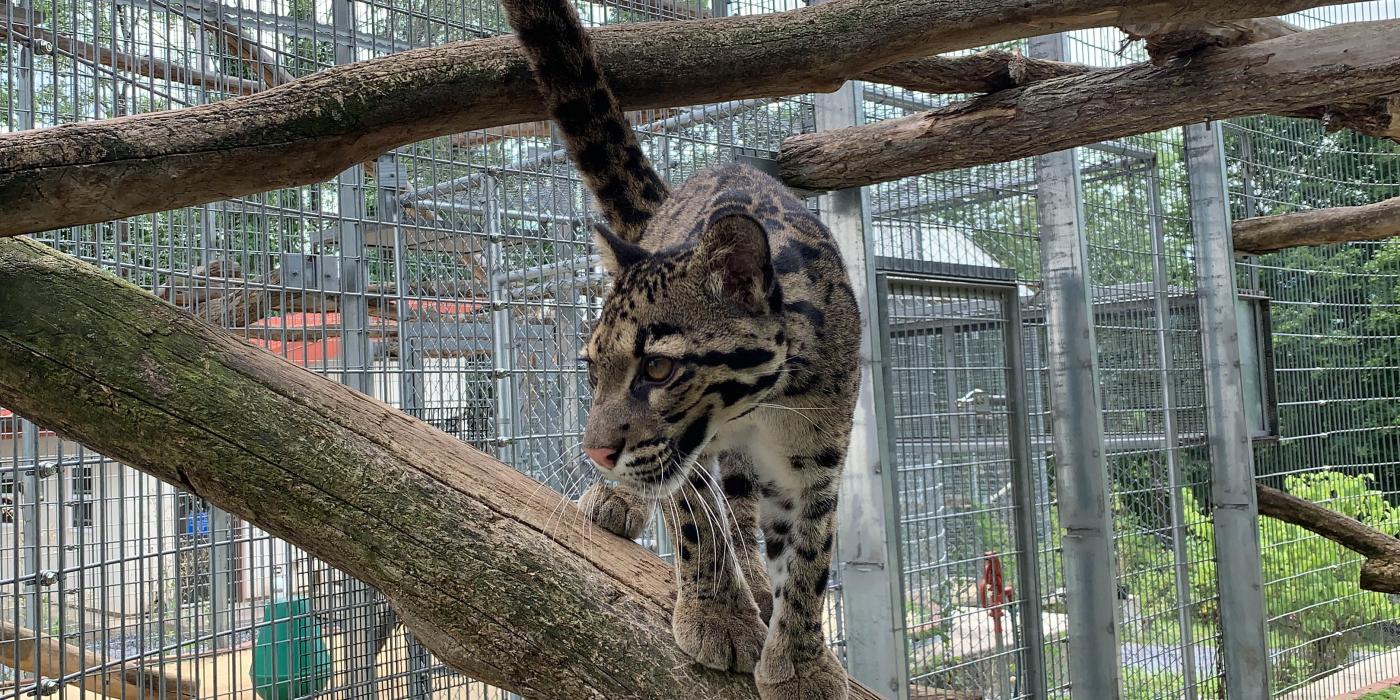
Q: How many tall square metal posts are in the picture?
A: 3